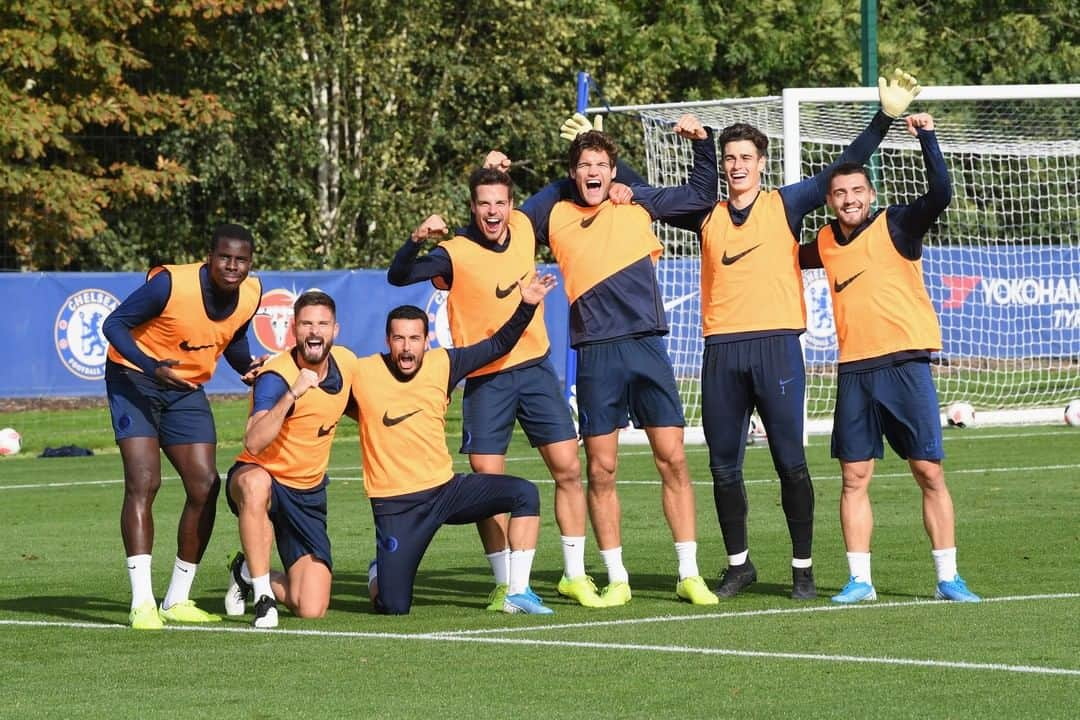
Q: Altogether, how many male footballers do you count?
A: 7